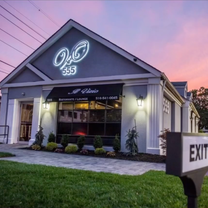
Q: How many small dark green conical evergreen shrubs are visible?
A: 5